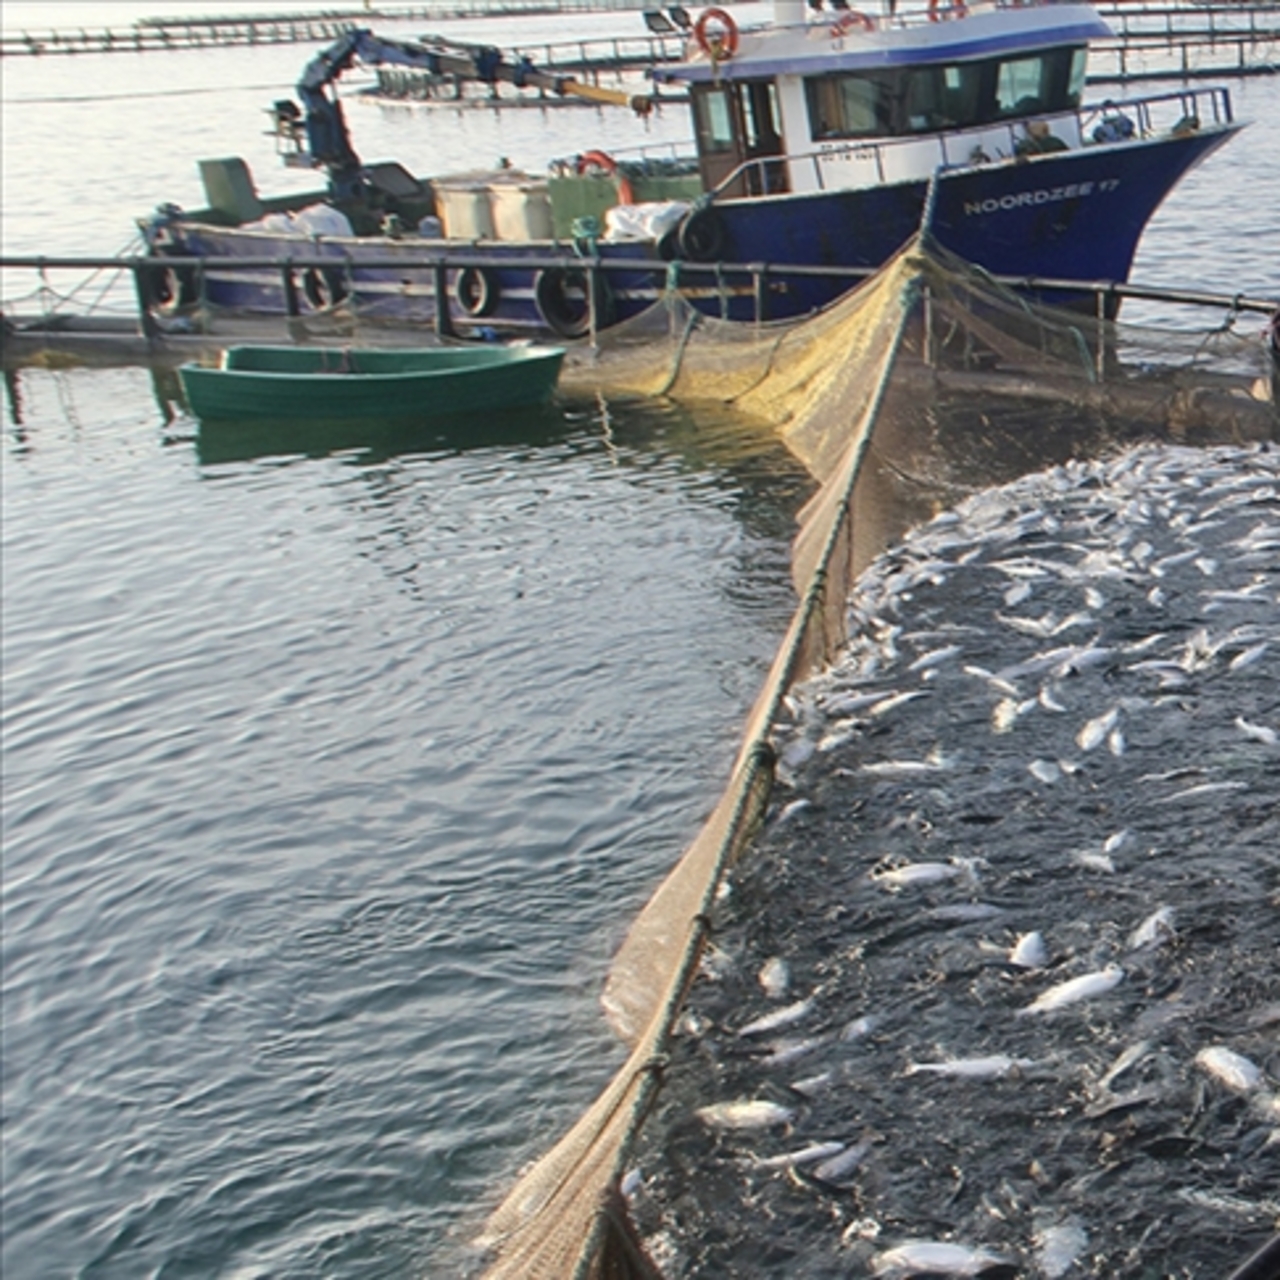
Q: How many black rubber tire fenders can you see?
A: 6